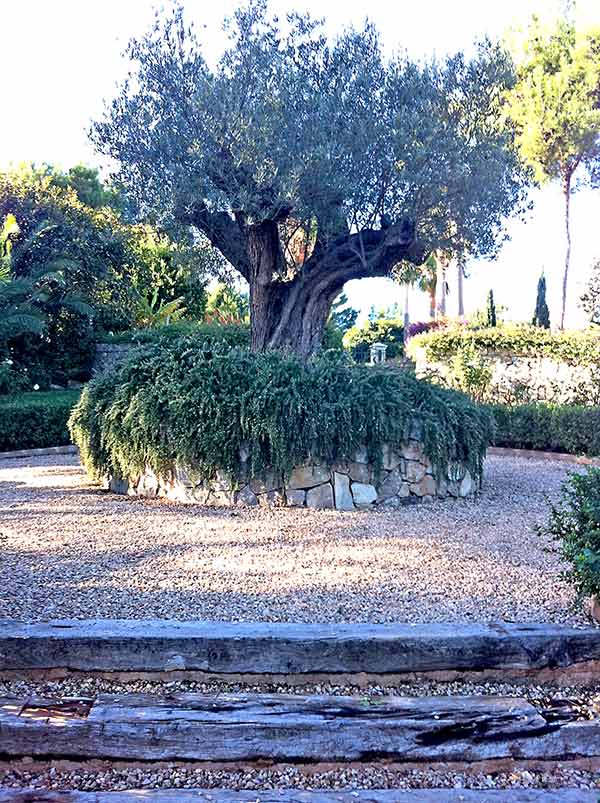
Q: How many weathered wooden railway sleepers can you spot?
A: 3